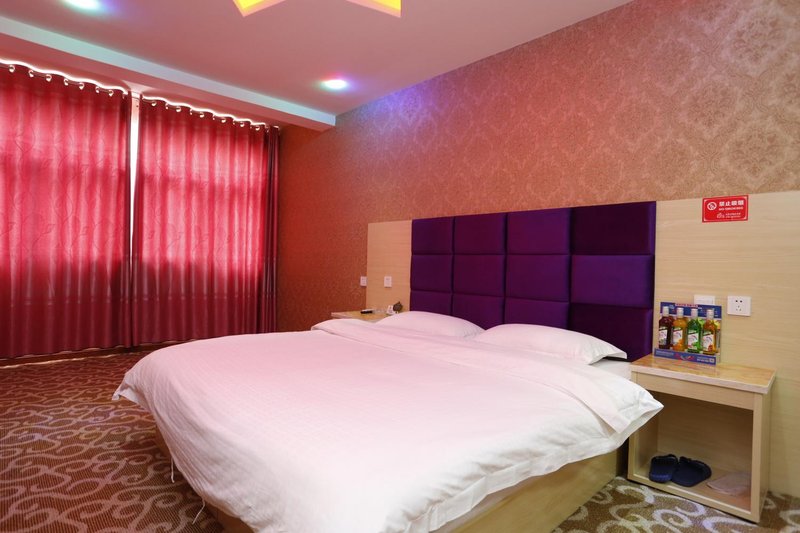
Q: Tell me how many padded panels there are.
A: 12